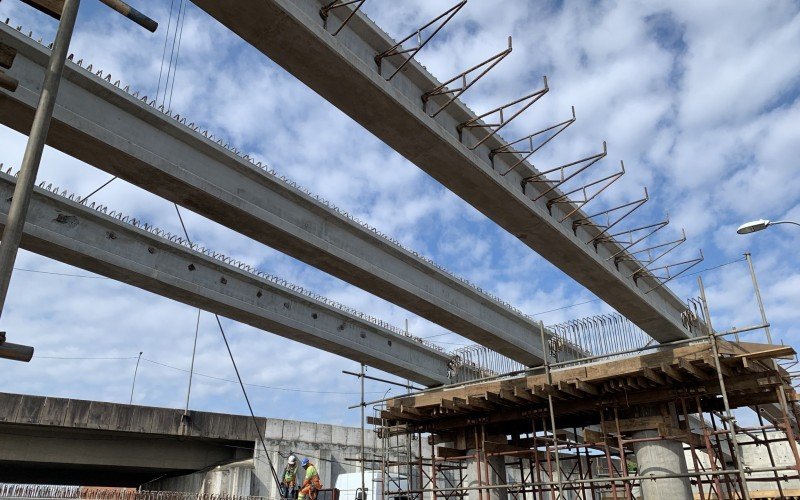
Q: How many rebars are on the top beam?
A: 11